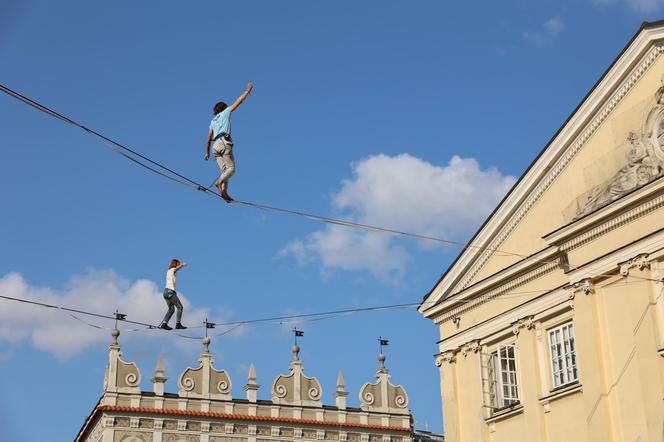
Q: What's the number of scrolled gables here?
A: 4